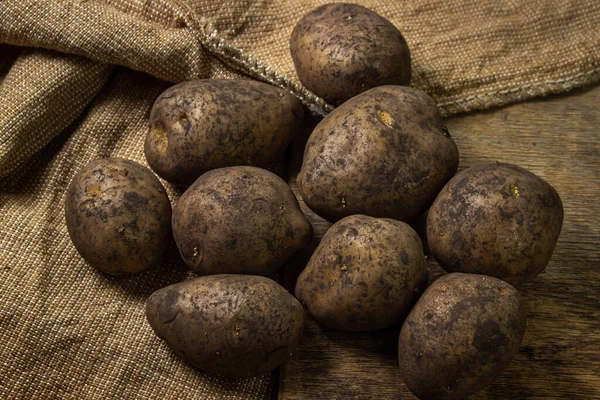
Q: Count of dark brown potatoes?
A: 9